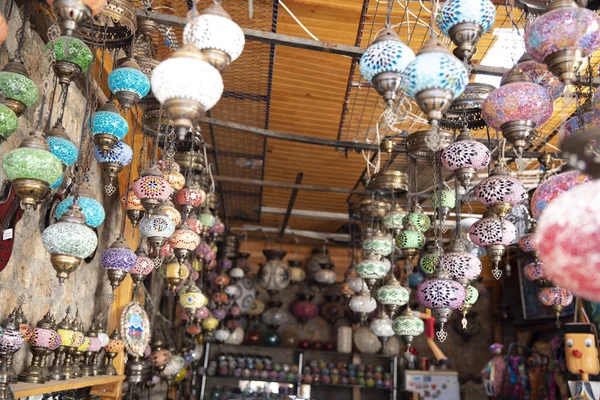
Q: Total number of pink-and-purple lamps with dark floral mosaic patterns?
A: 5